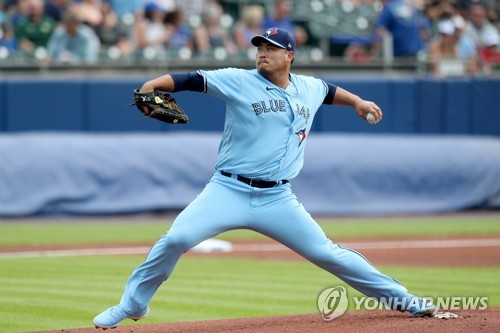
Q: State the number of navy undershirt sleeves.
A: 2